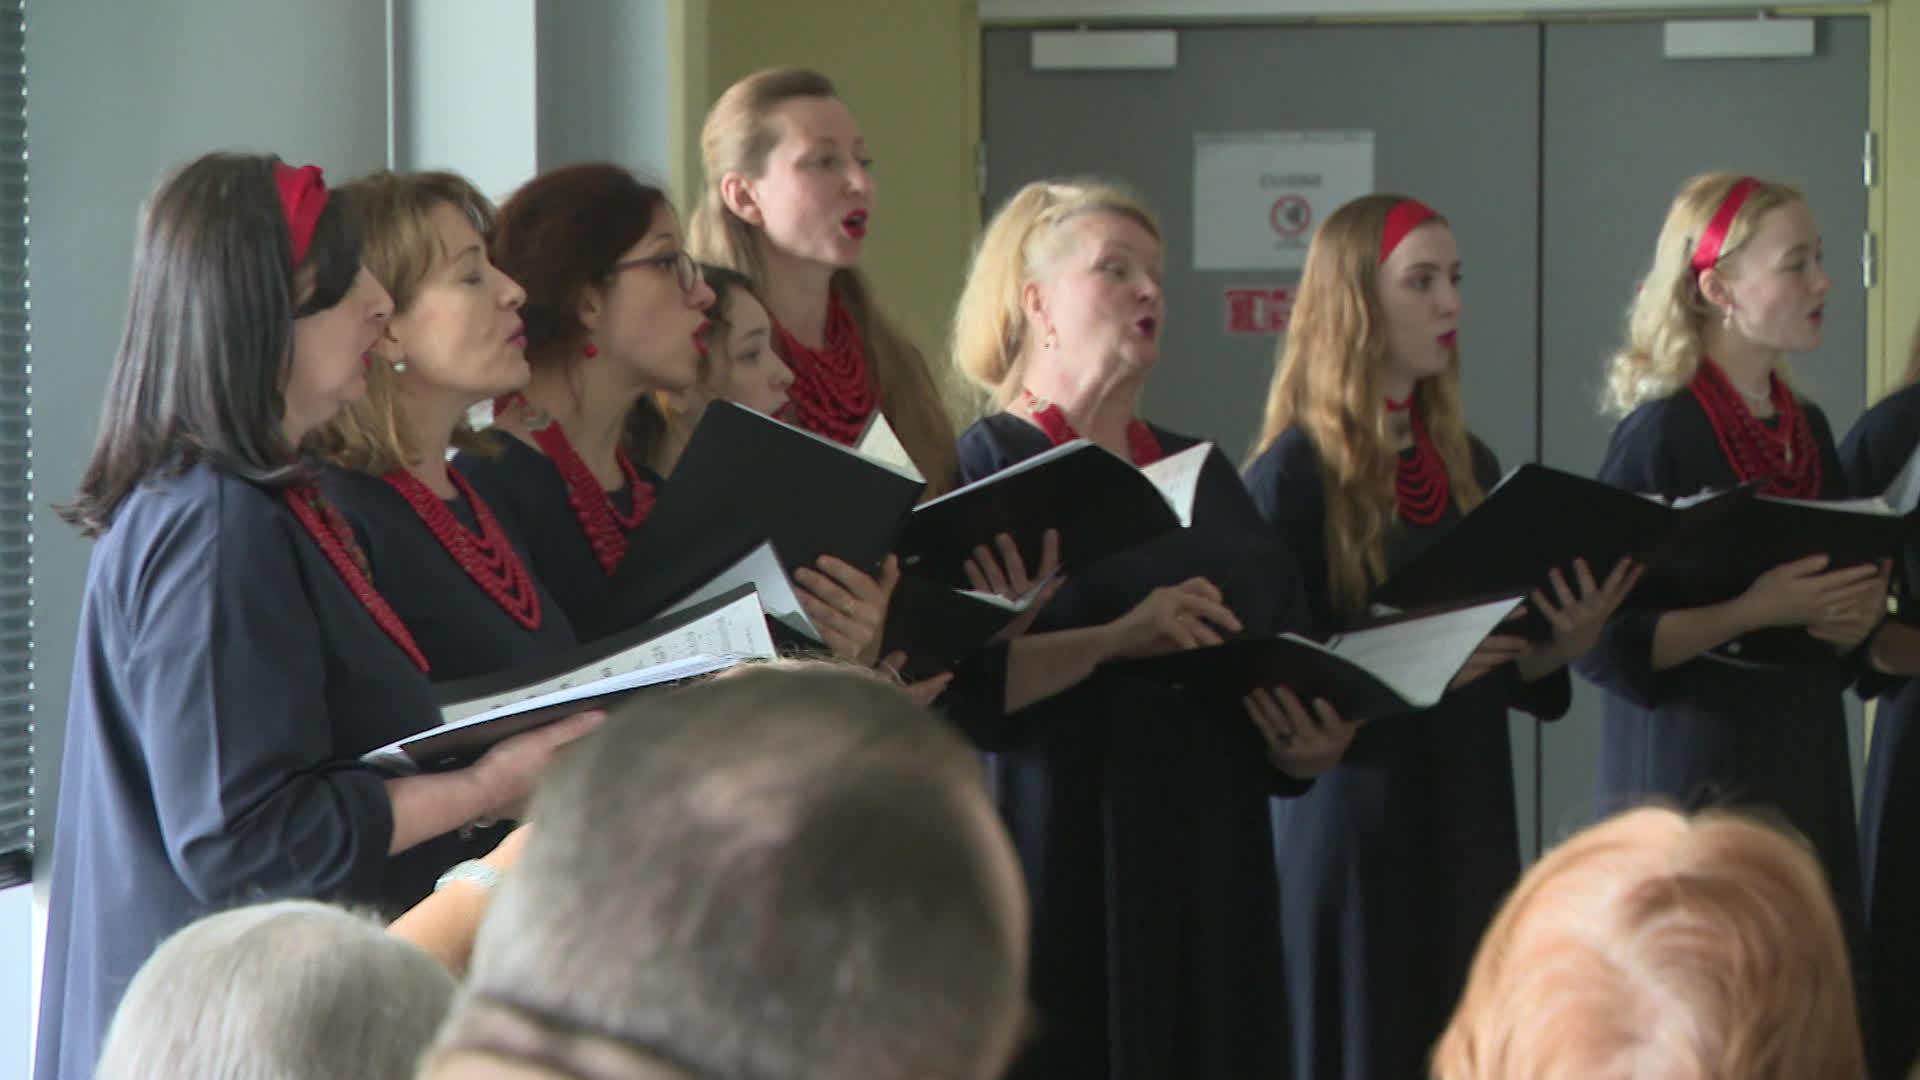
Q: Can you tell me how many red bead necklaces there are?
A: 7